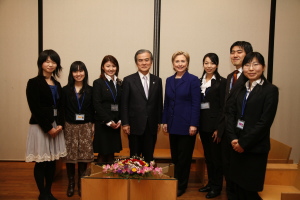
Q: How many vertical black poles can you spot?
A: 3